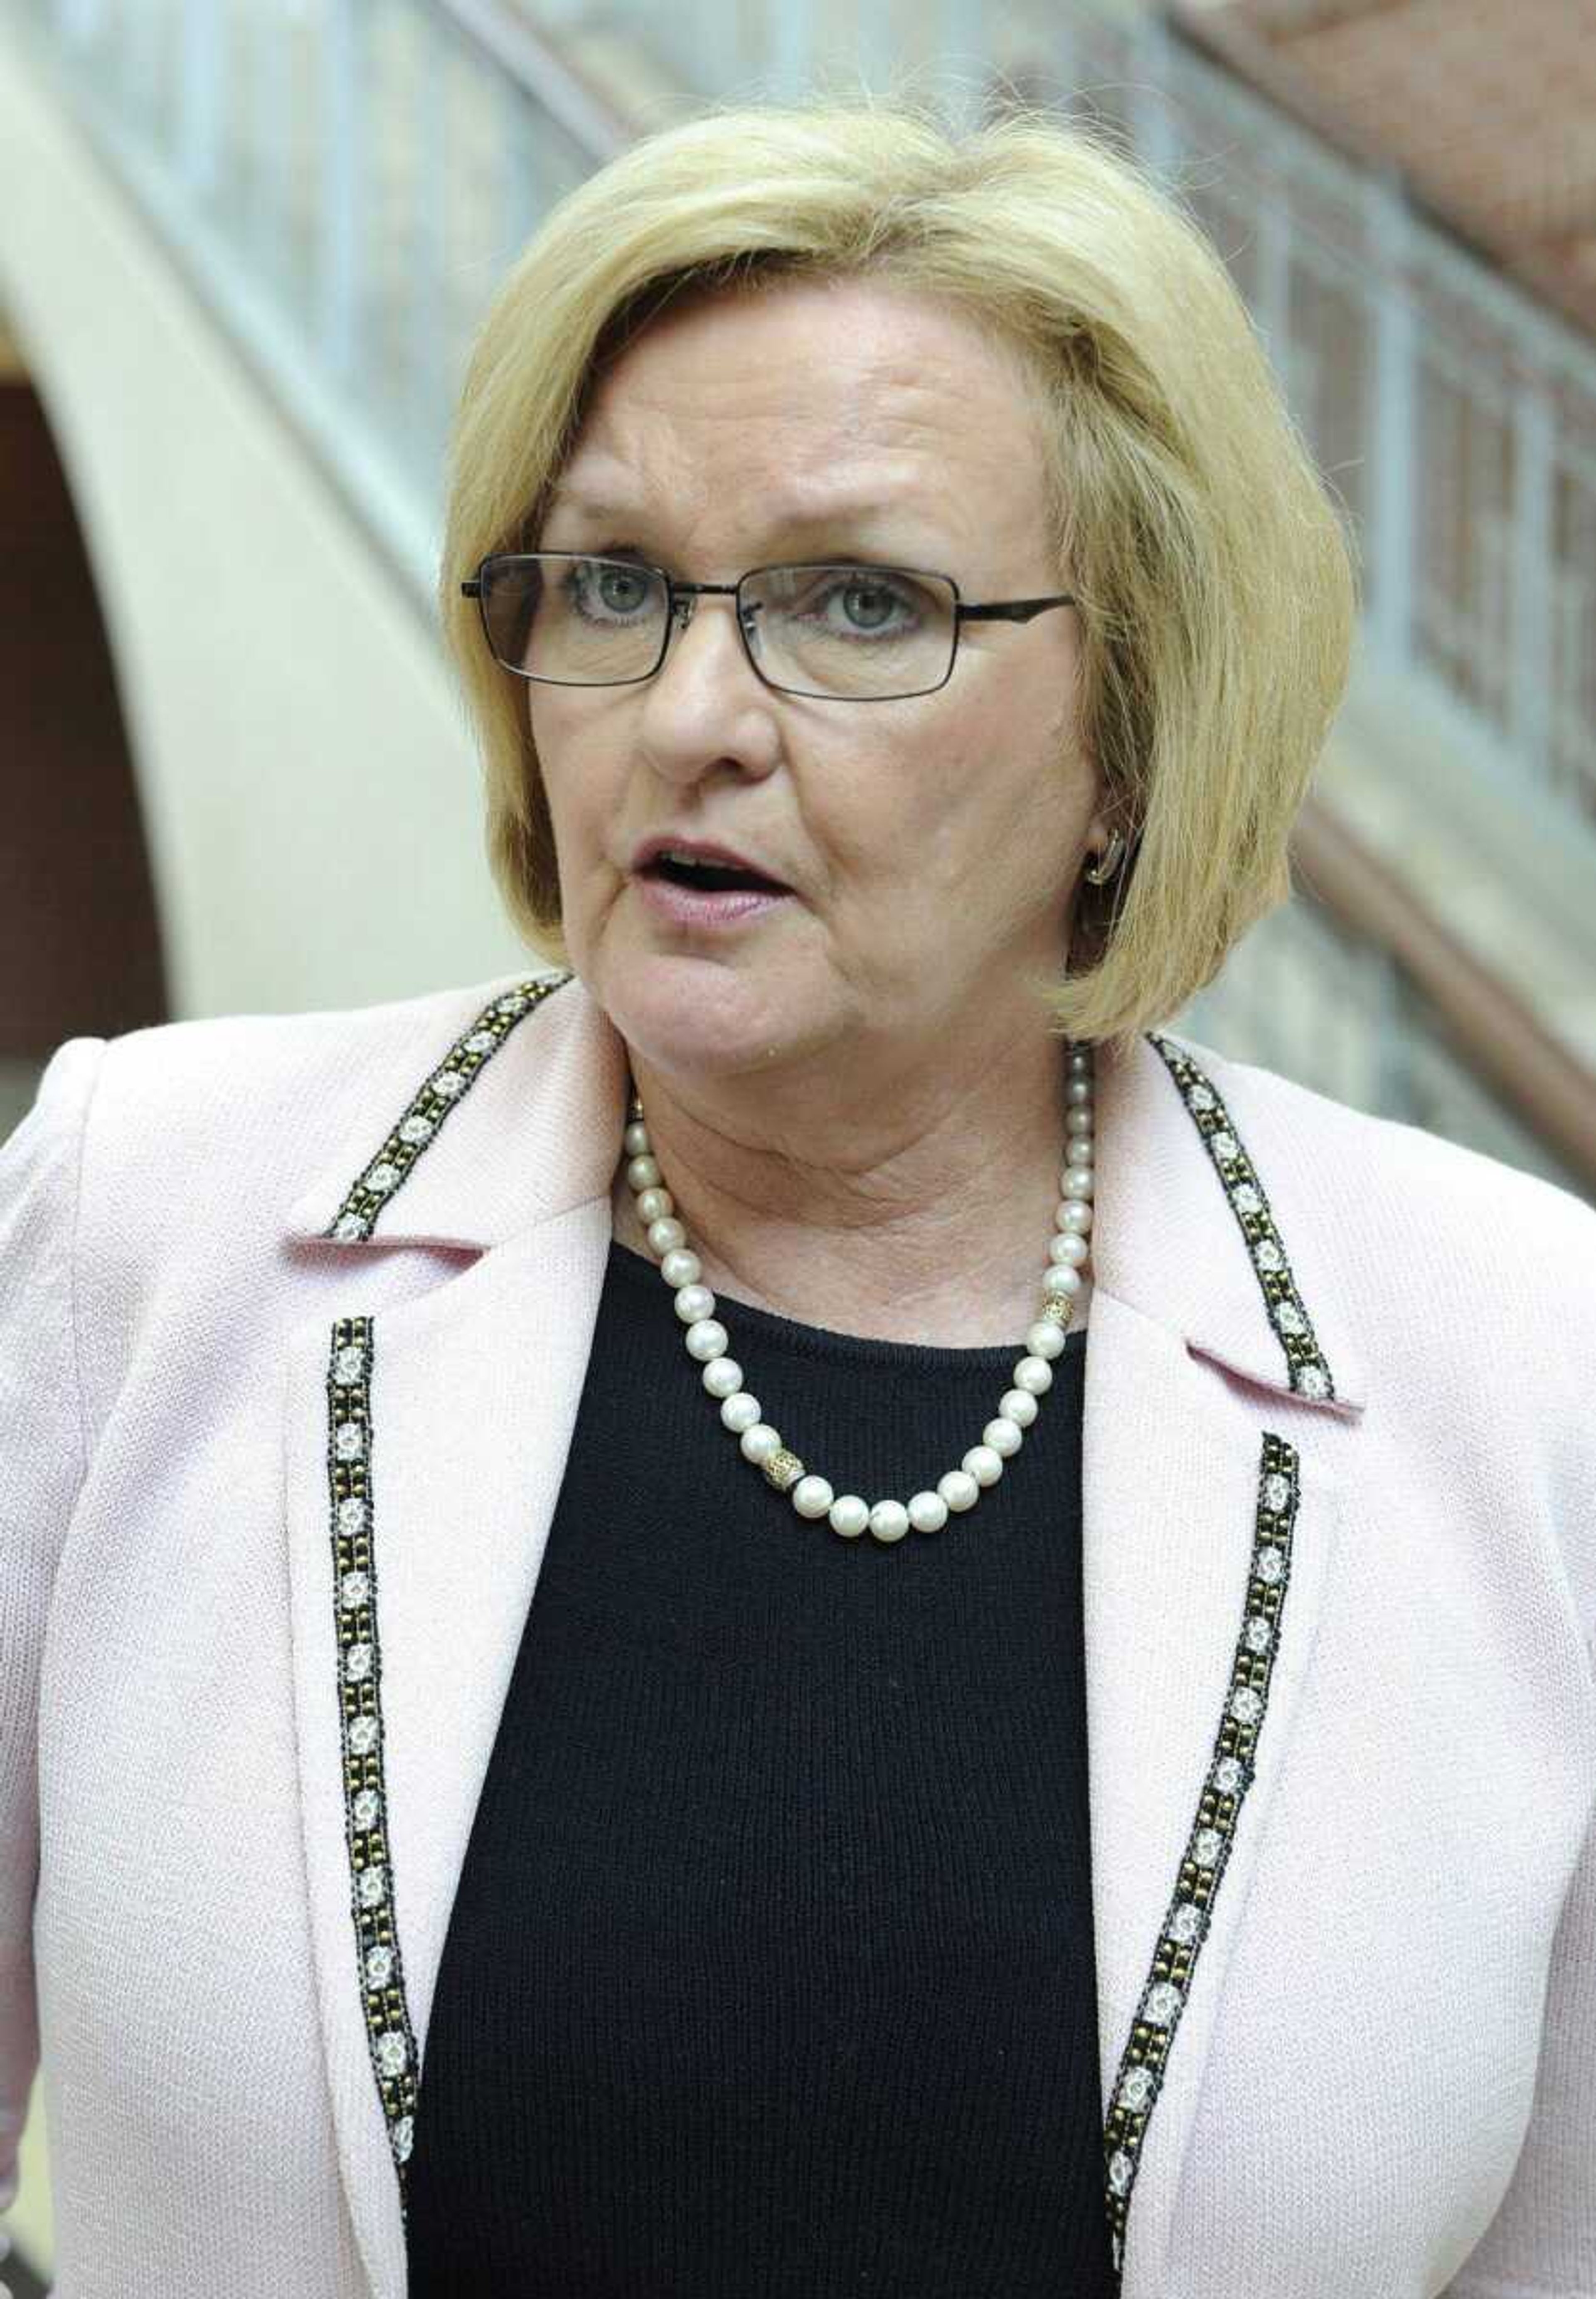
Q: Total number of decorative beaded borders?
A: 4